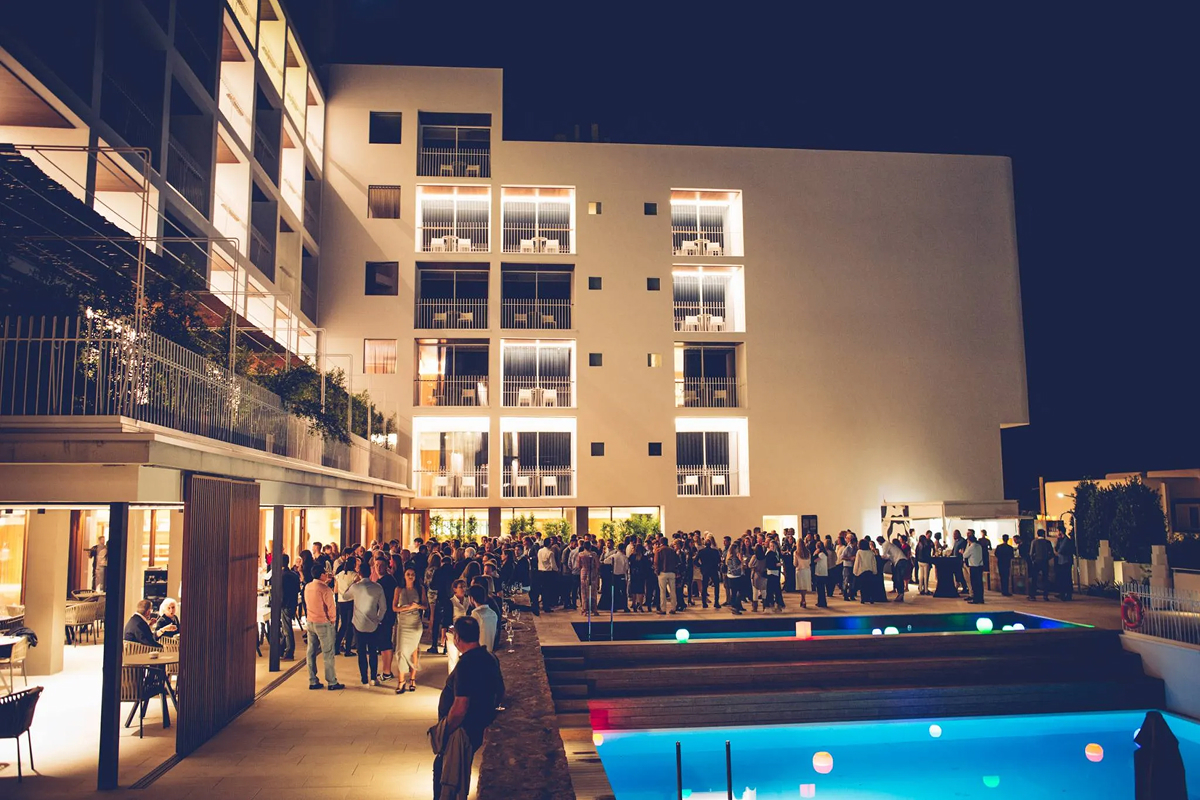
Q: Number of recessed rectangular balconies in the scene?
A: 13